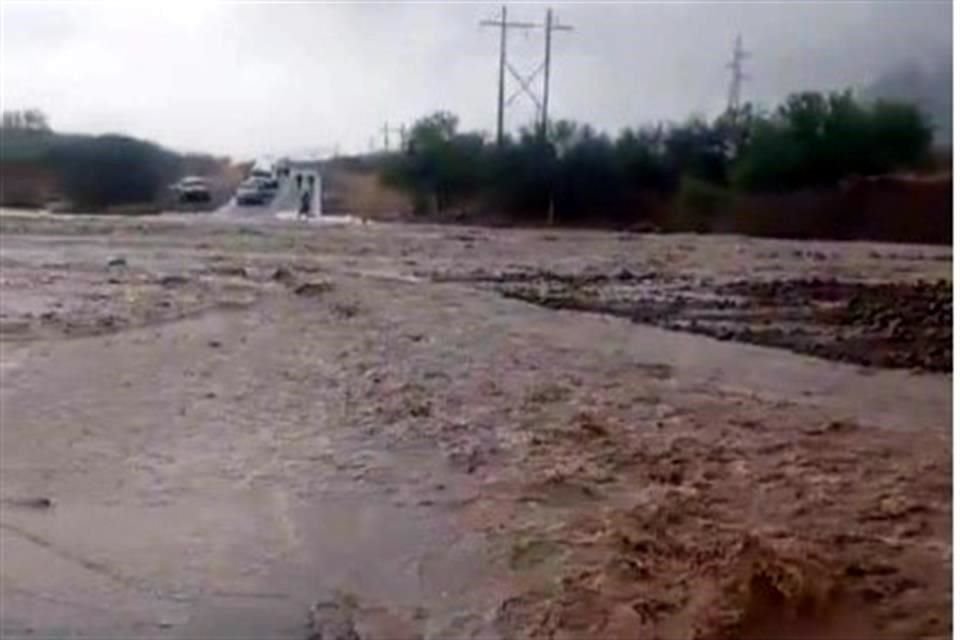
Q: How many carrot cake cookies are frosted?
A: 0